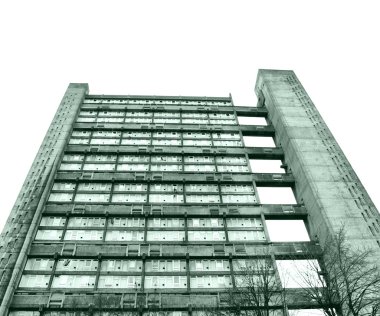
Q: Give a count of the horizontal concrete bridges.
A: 7